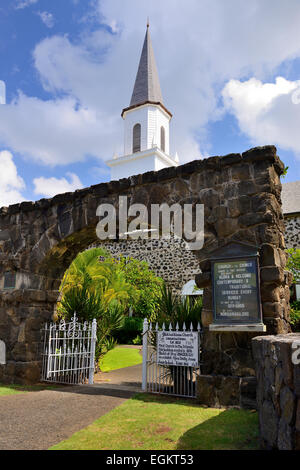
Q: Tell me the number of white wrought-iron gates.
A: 2